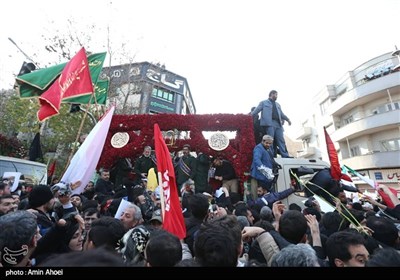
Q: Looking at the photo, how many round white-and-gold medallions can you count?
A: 2